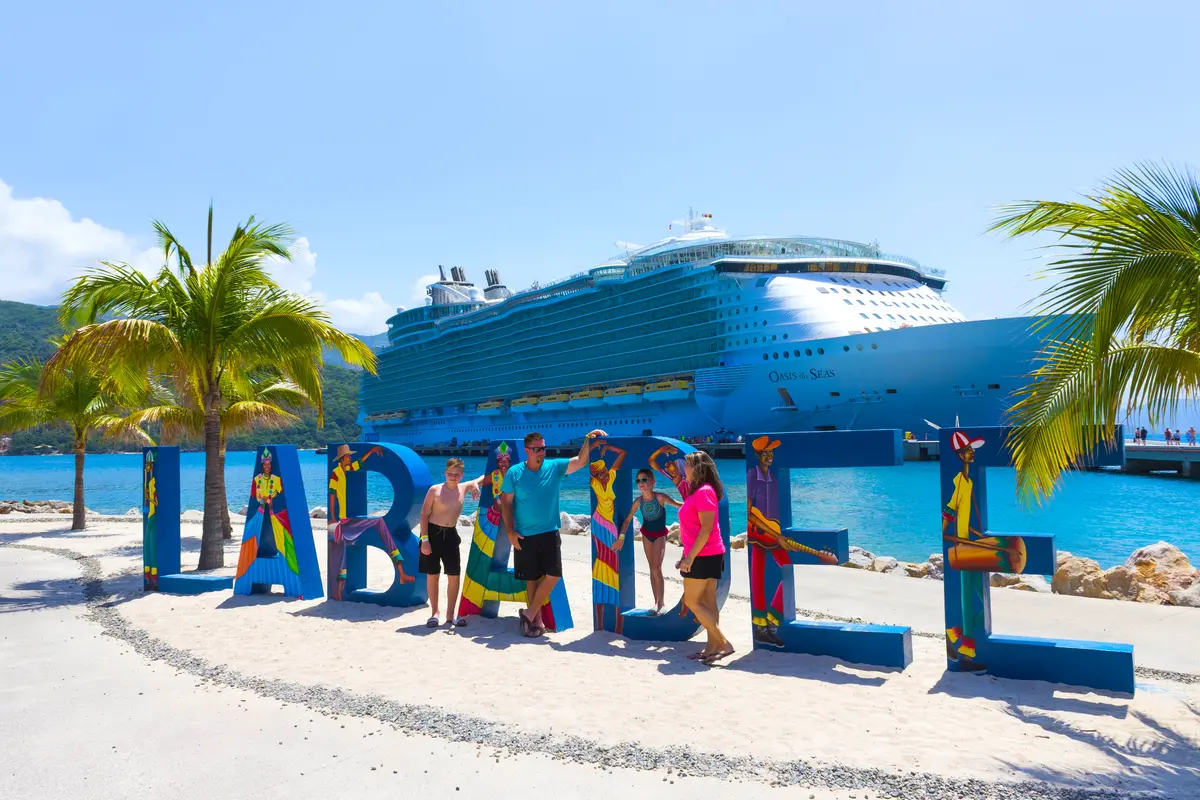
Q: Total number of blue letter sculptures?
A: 7